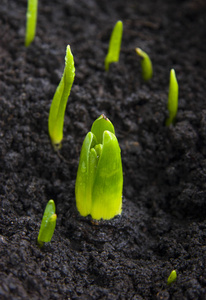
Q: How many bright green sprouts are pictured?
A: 8